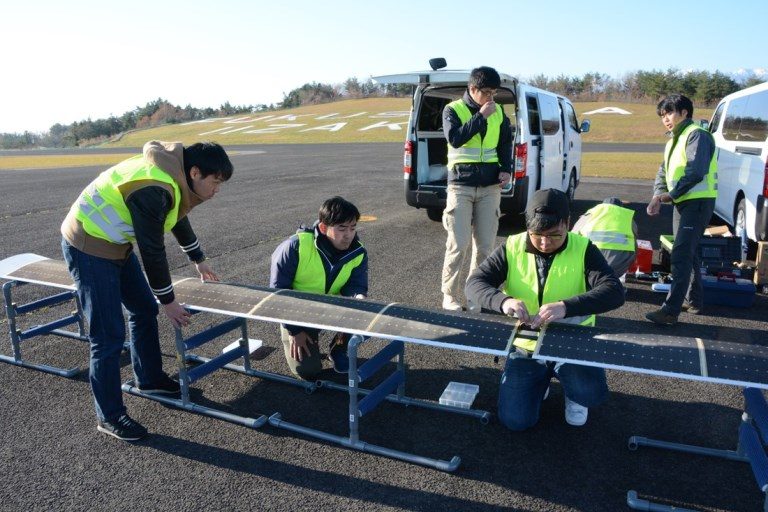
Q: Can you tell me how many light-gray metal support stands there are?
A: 4